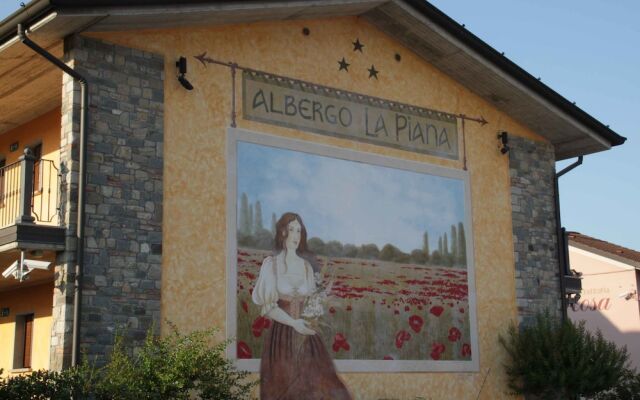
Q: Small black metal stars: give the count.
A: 3